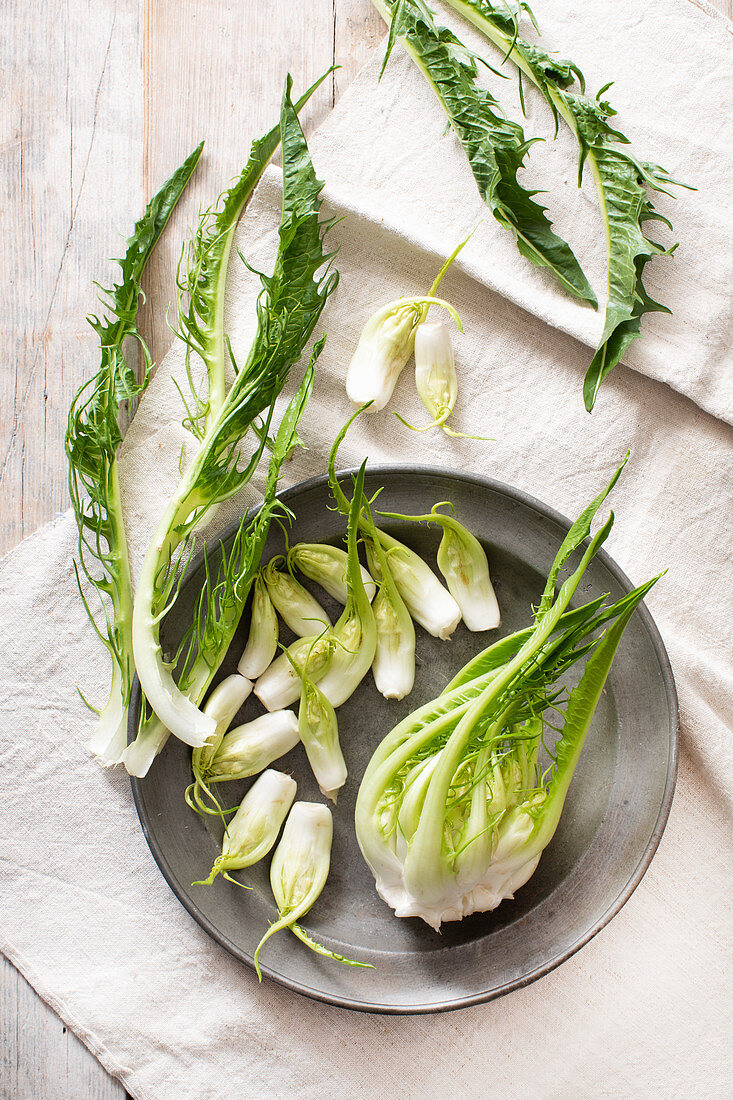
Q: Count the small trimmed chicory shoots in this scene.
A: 15